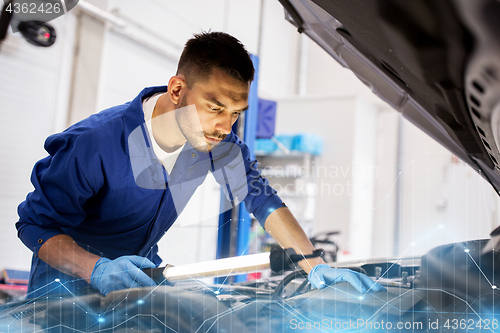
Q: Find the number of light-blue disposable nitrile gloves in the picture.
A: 2